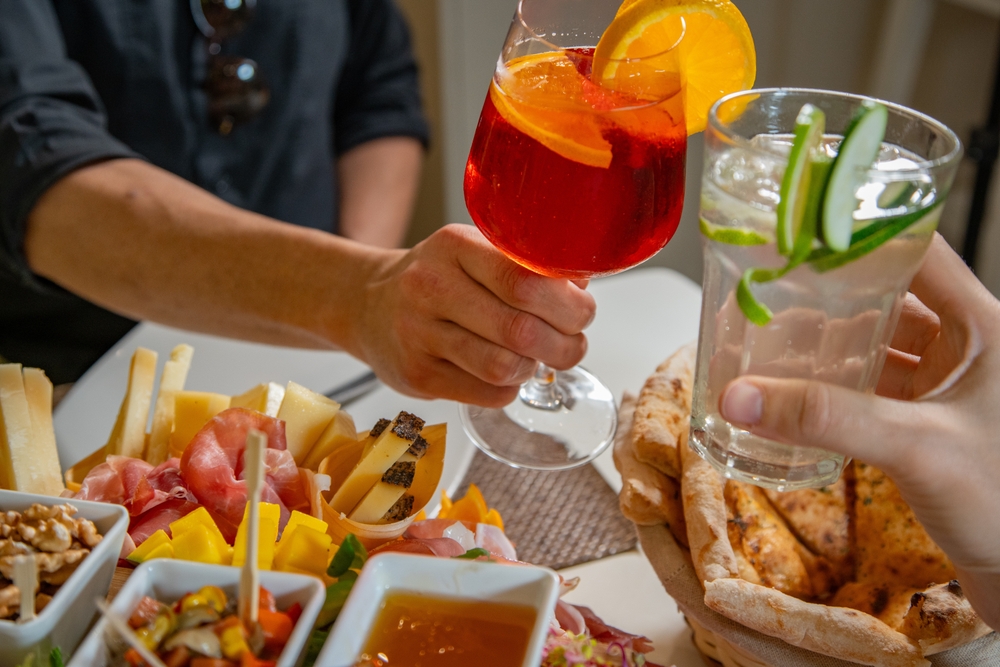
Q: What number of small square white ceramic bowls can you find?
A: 3